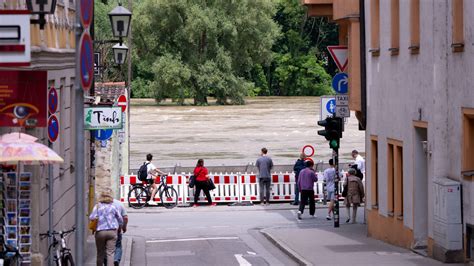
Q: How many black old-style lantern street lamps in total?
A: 3